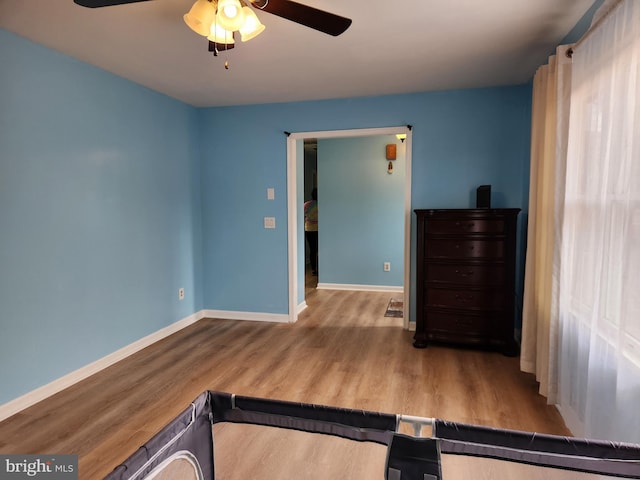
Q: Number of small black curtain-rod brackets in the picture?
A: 2